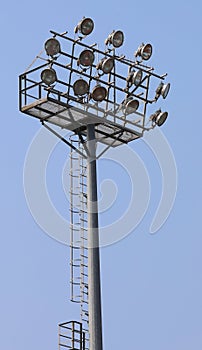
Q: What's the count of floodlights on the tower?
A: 13